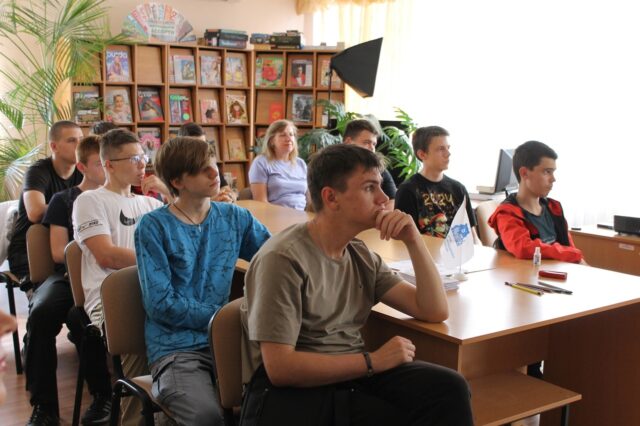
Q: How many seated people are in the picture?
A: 11